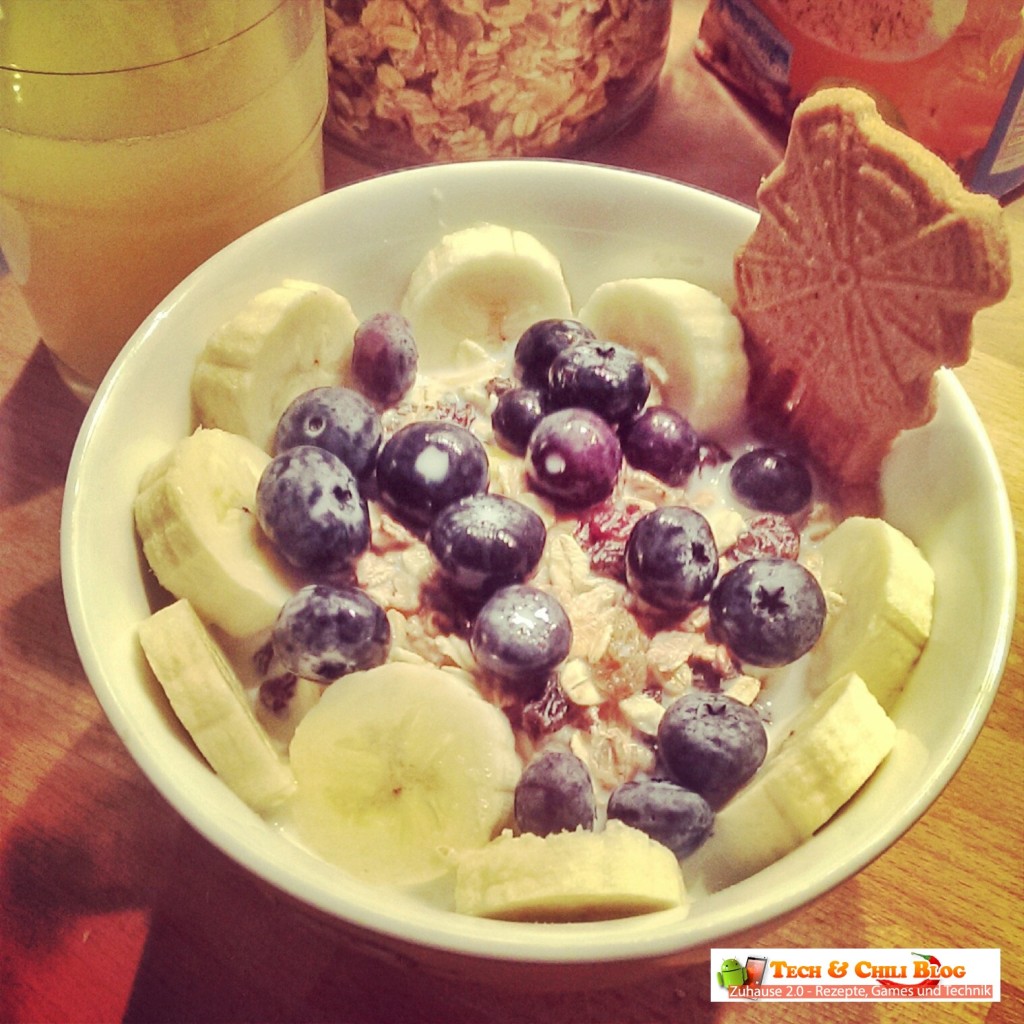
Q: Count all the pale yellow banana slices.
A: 9